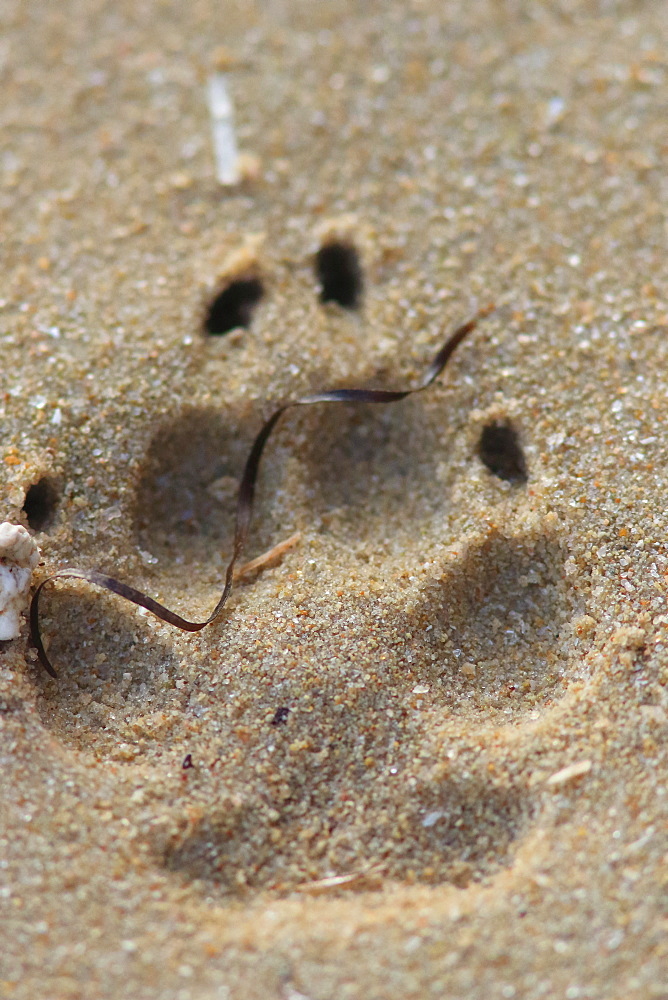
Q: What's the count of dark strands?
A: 1